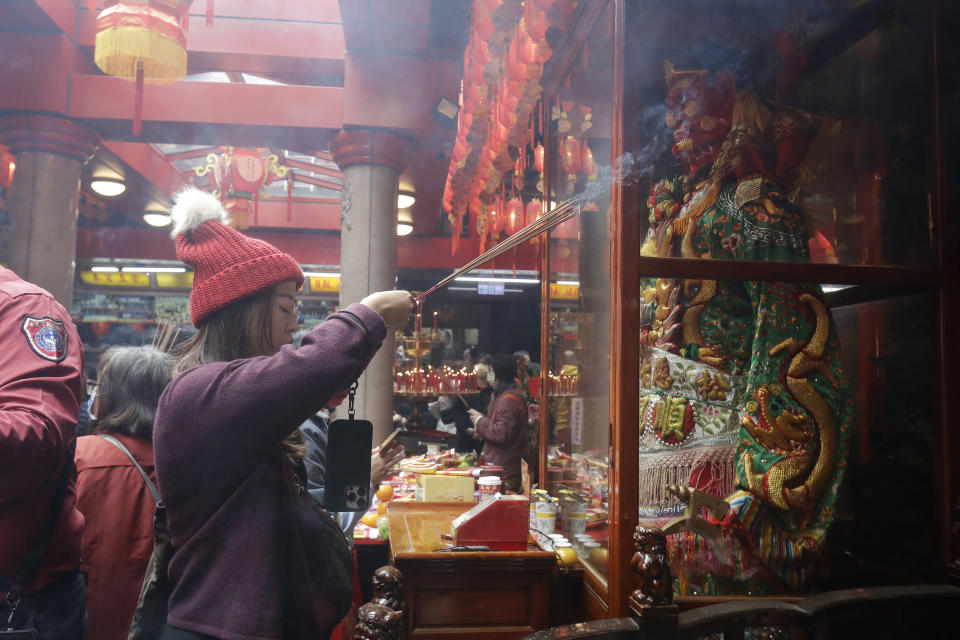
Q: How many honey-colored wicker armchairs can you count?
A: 0